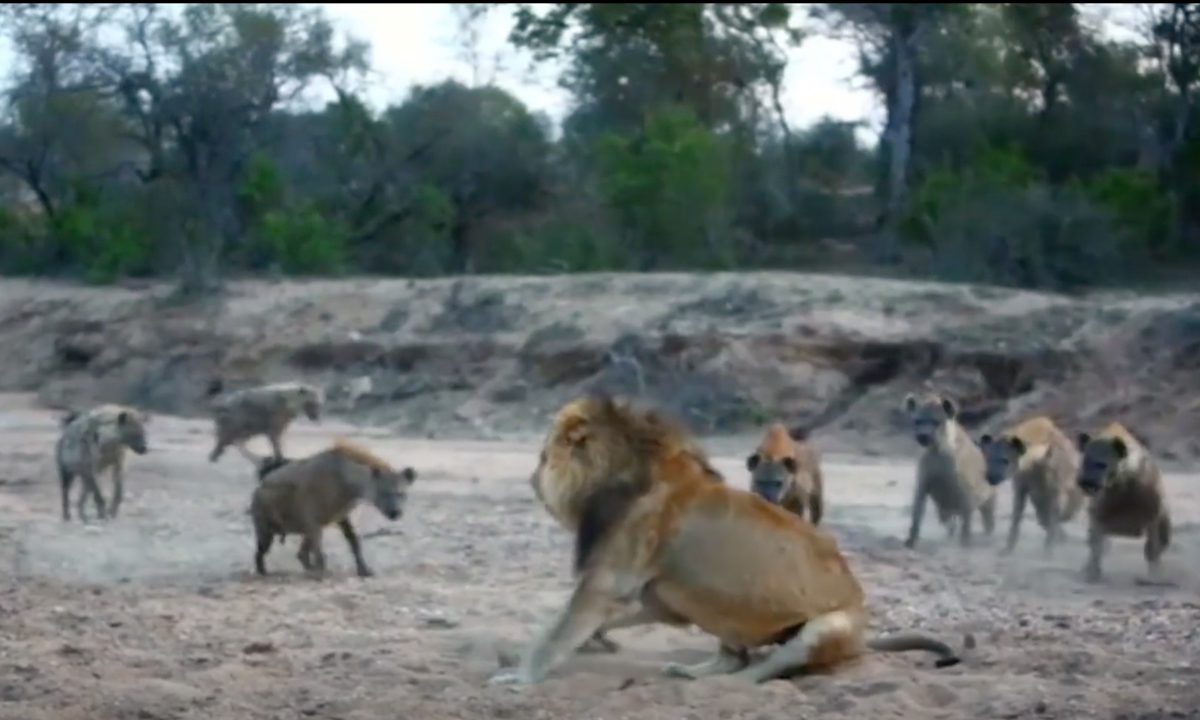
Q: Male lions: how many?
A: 1